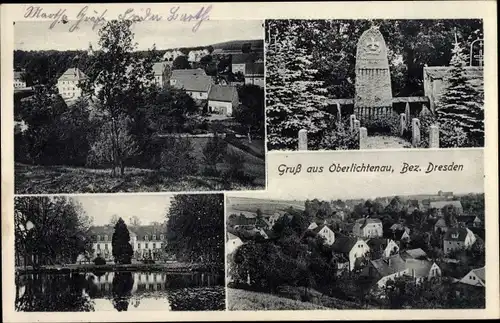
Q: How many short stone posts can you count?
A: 7